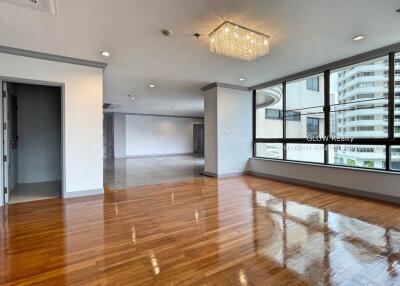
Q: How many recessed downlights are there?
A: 5